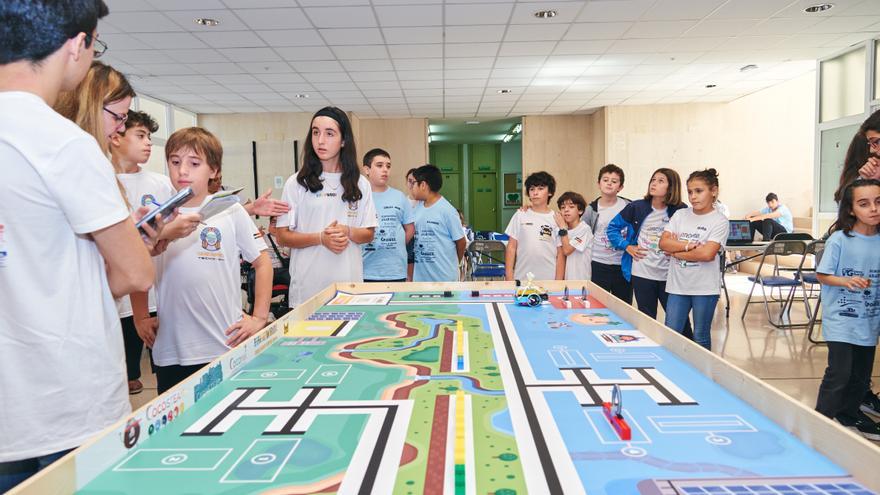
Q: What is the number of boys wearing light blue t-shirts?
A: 3